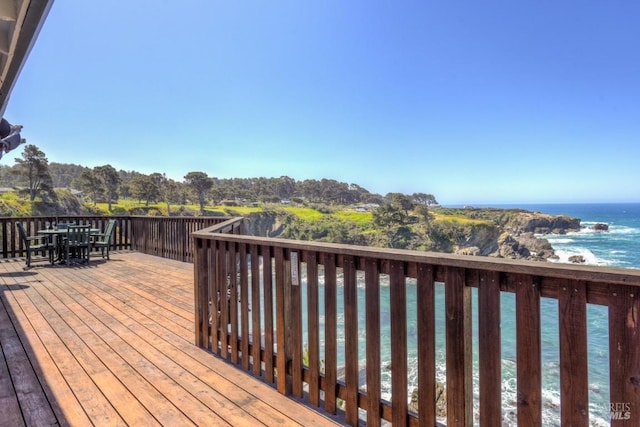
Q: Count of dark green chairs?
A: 4